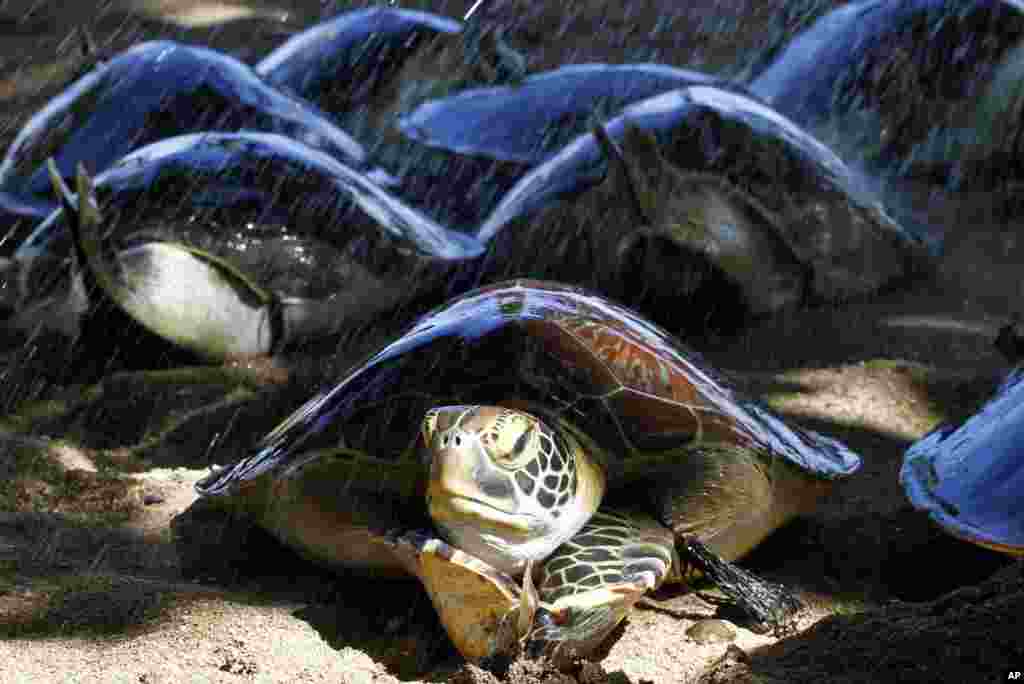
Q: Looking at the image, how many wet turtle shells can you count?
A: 8